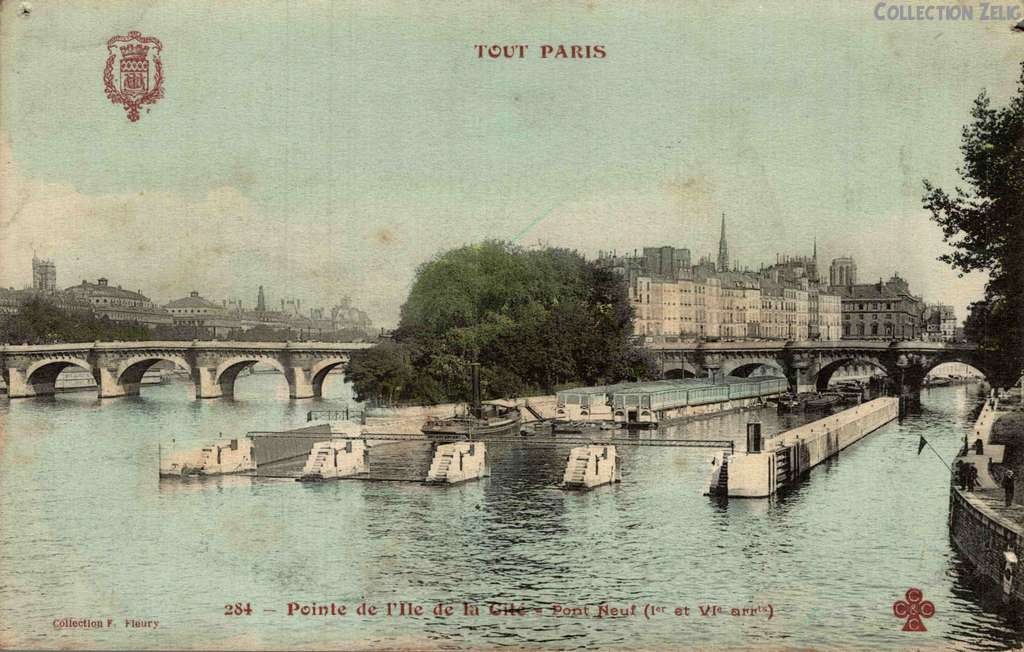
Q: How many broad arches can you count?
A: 8